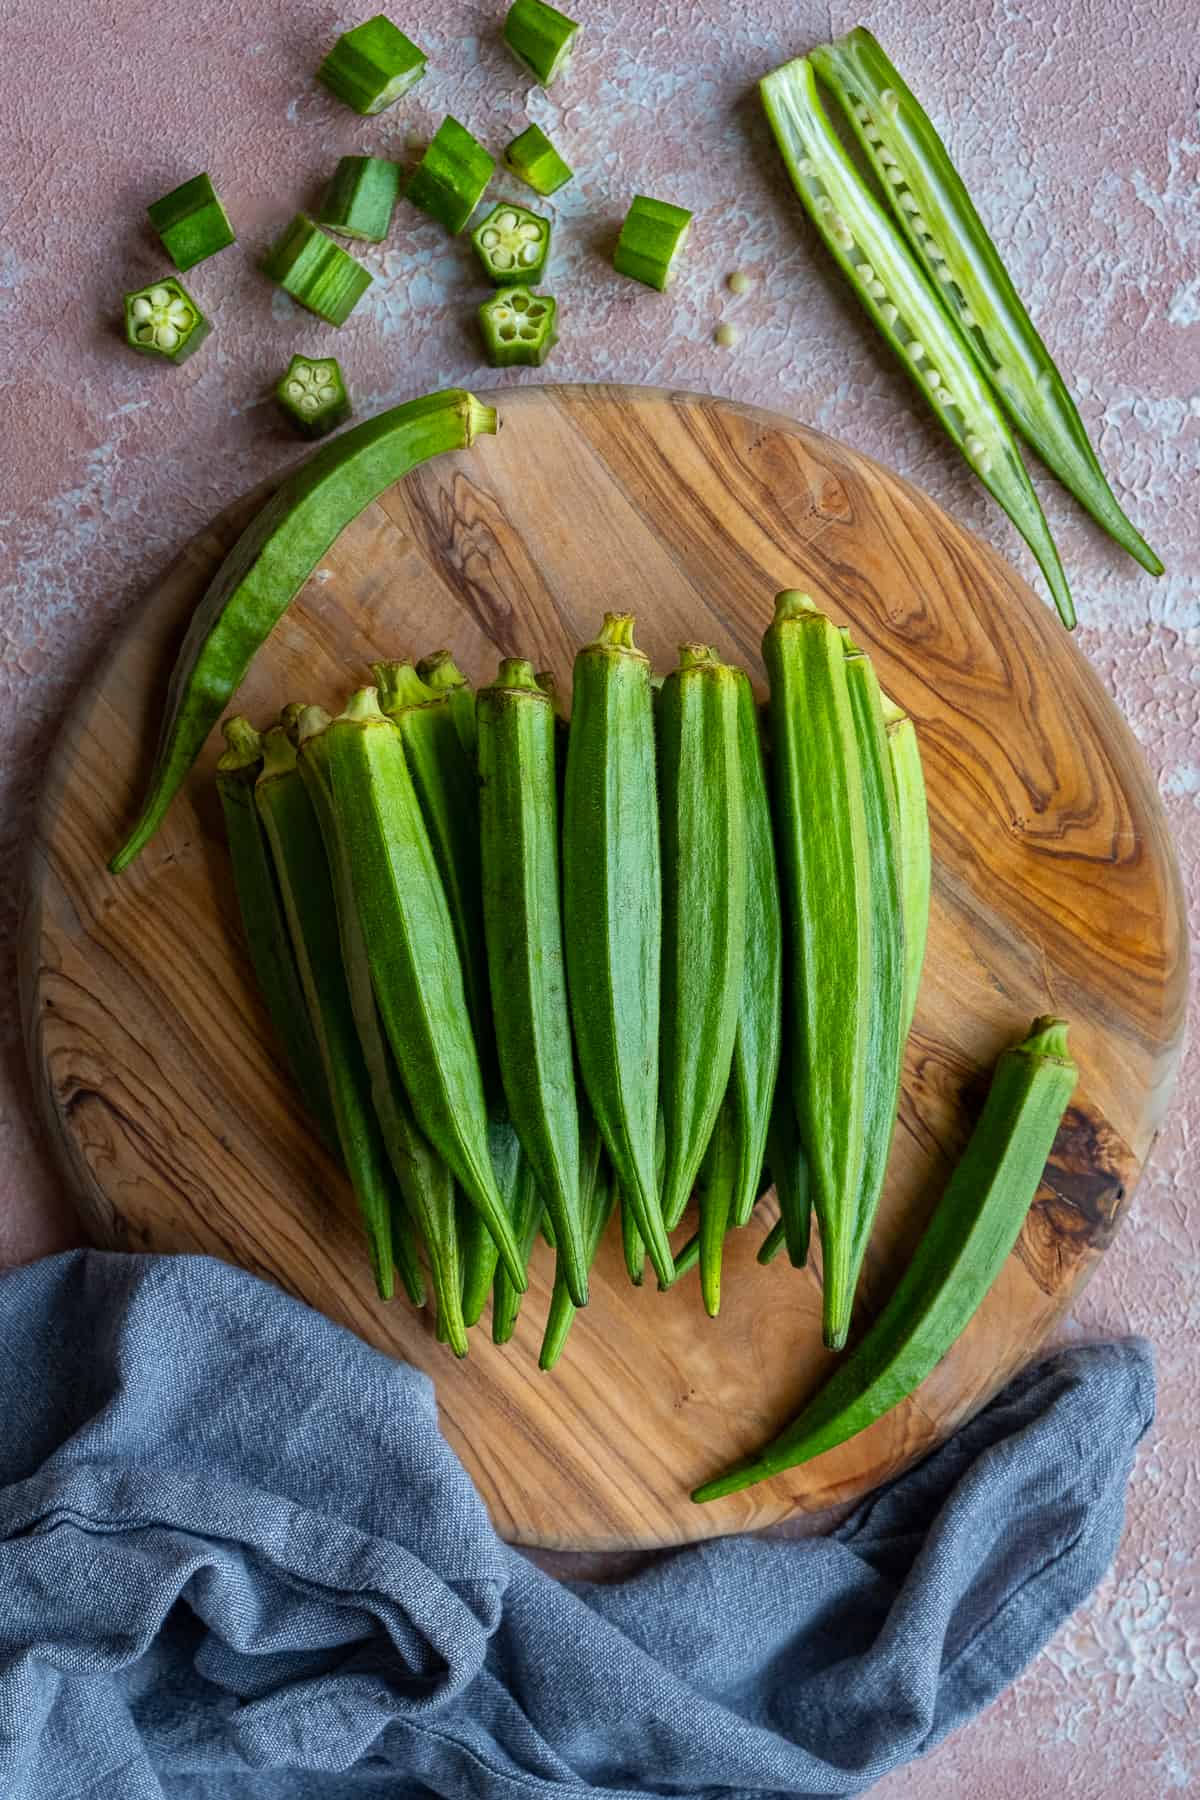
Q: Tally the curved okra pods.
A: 2